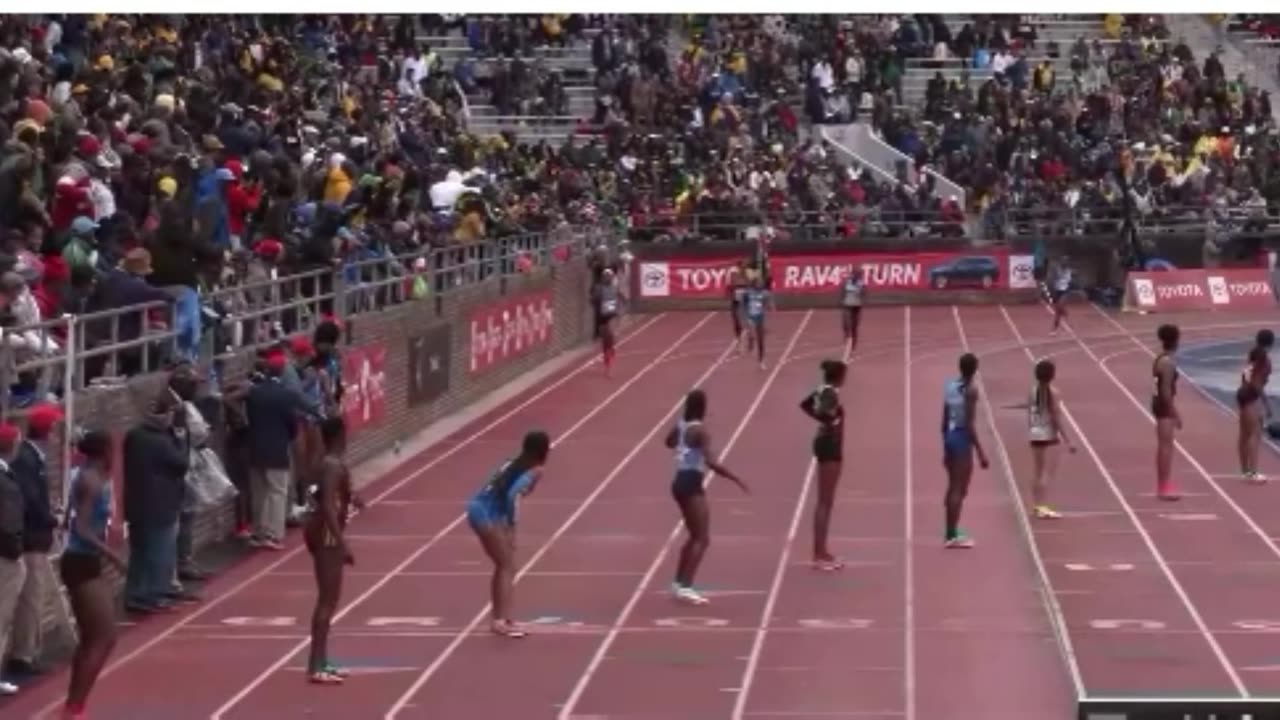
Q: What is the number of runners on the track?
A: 14